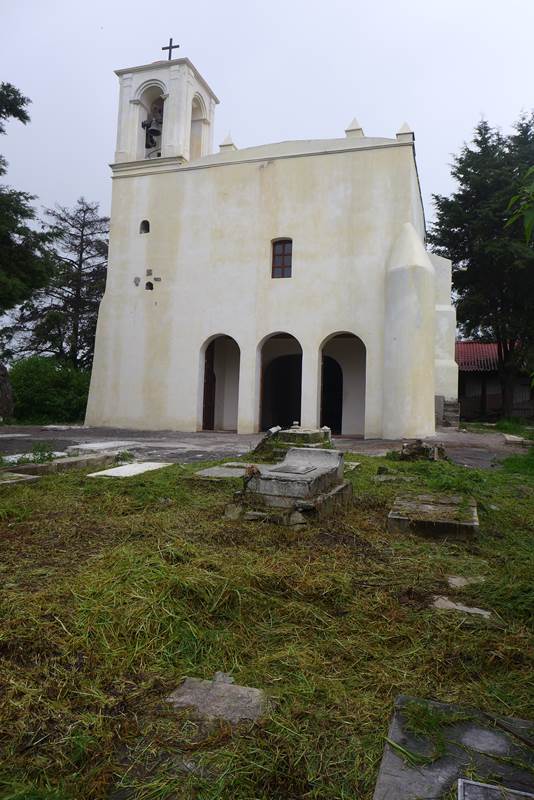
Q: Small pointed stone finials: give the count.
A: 3